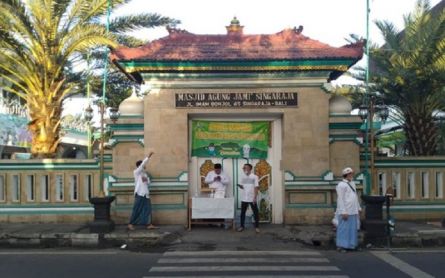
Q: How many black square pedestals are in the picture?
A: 2